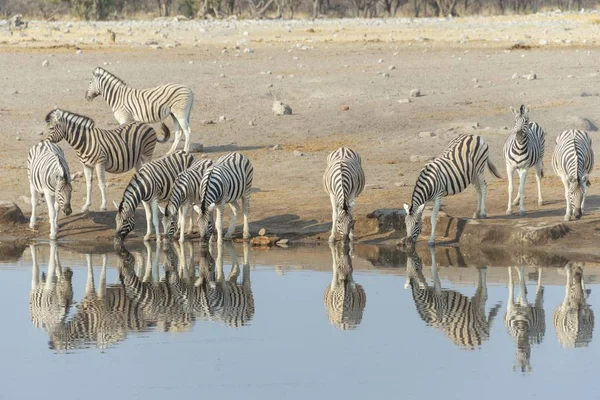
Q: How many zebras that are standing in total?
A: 10